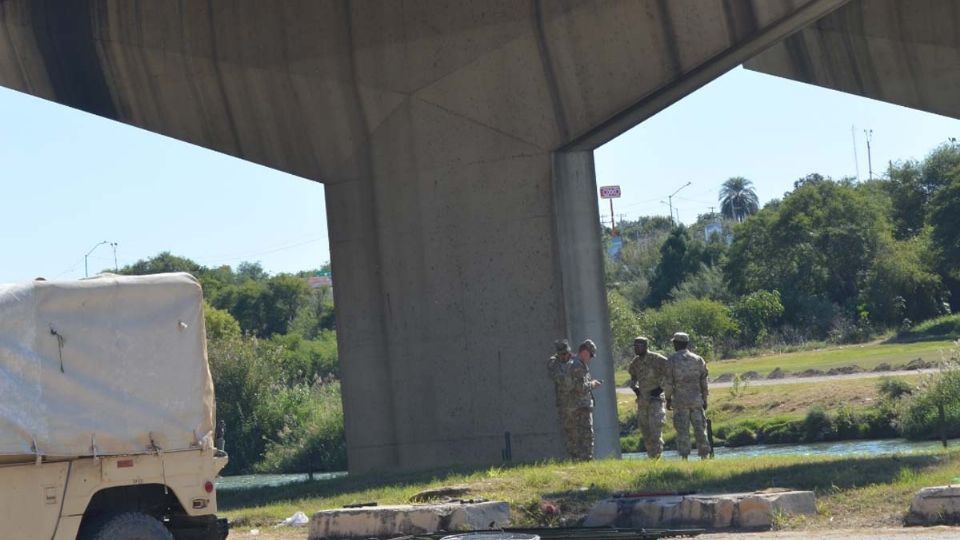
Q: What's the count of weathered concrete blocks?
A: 3